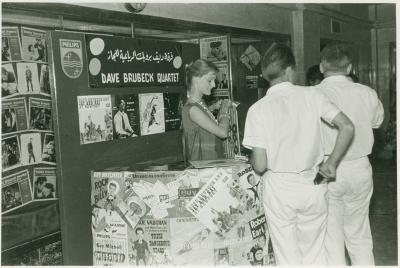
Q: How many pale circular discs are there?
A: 3